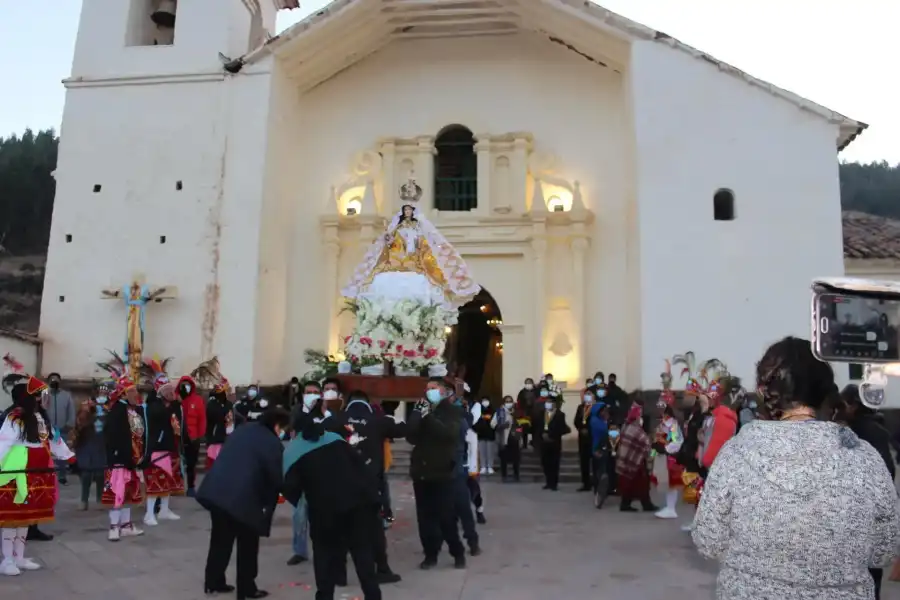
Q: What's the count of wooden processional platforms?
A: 1